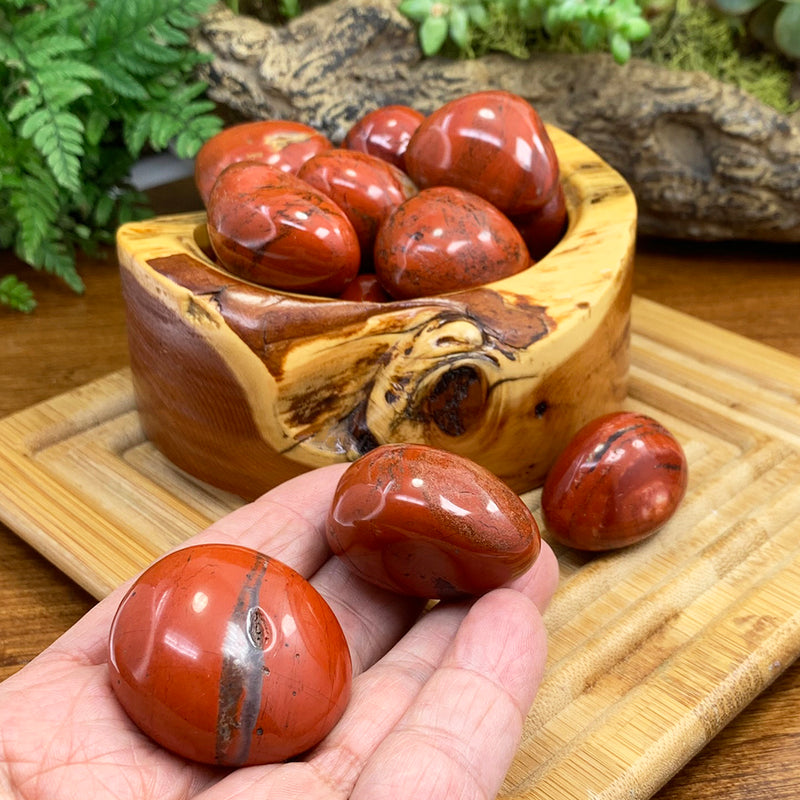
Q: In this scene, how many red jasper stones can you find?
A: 11